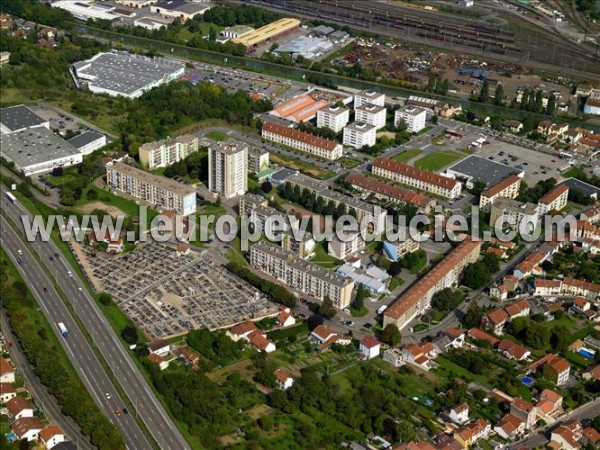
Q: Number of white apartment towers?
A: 6